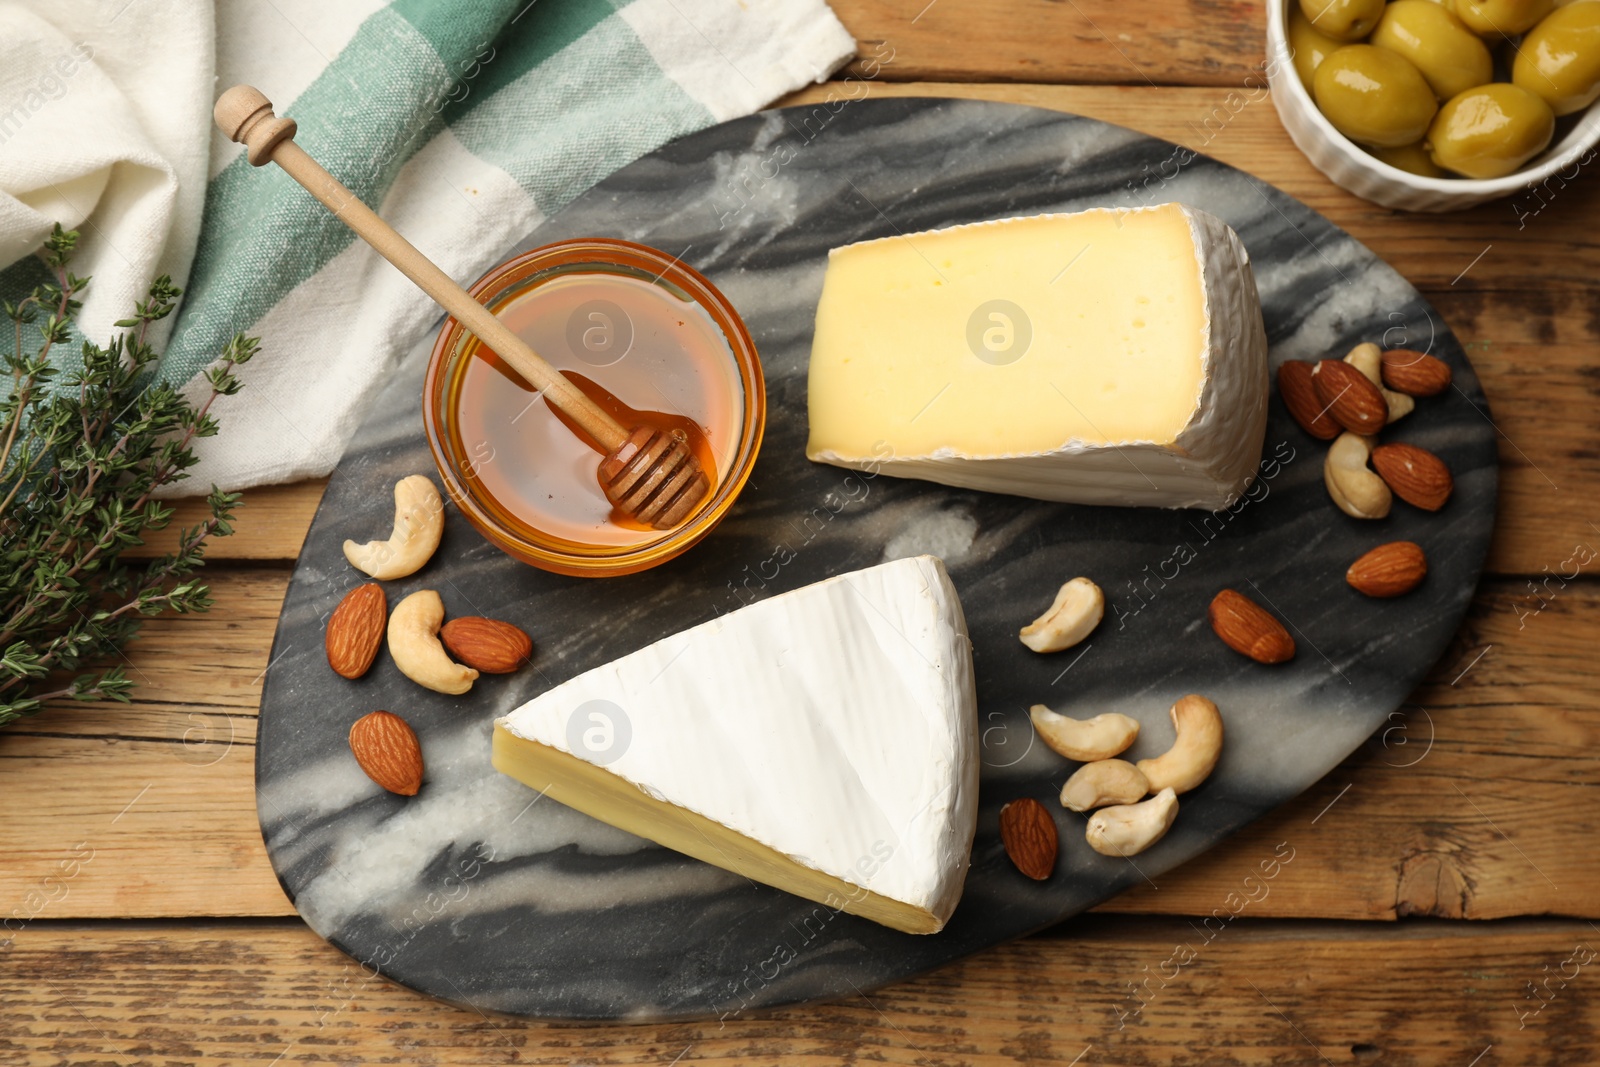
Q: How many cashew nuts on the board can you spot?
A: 9